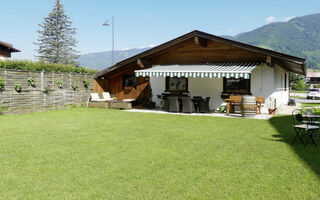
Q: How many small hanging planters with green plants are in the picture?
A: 7